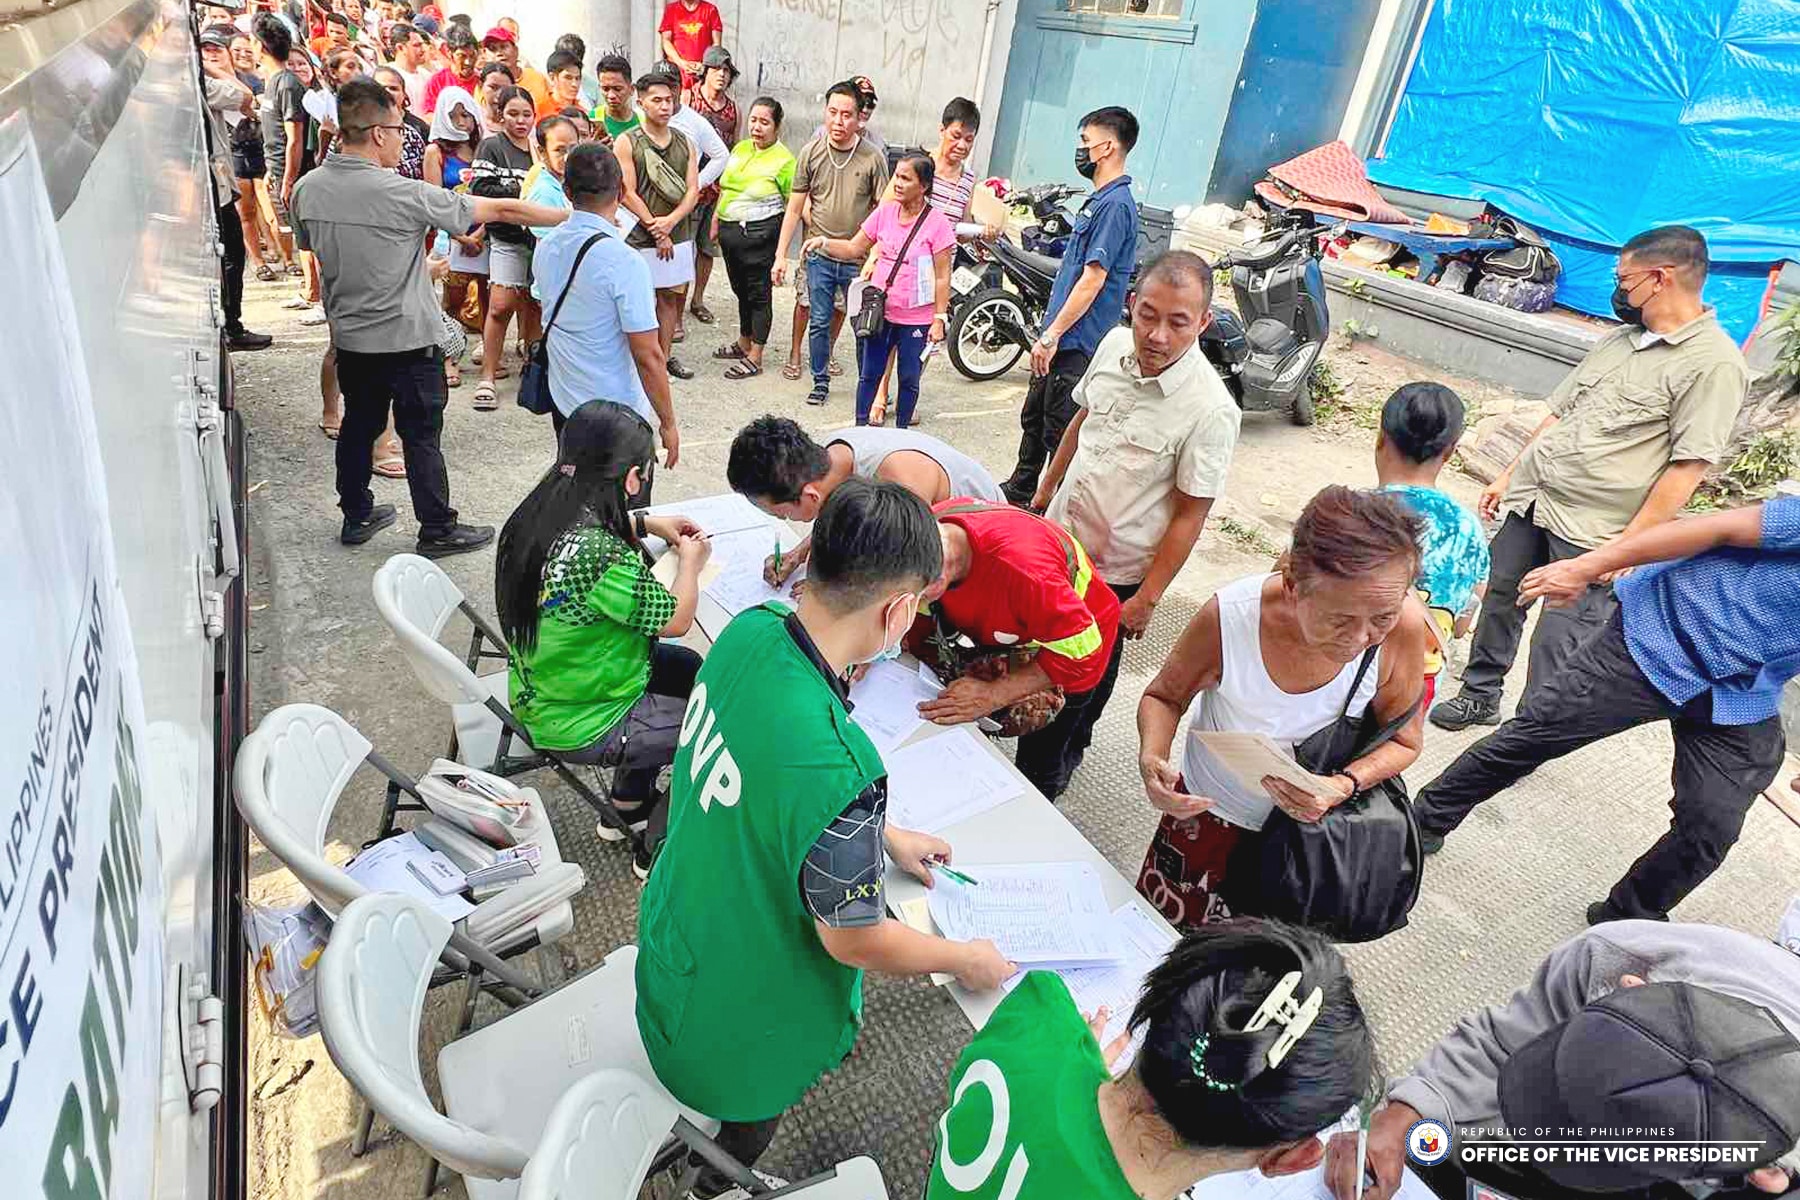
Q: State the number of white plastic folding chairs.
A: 4